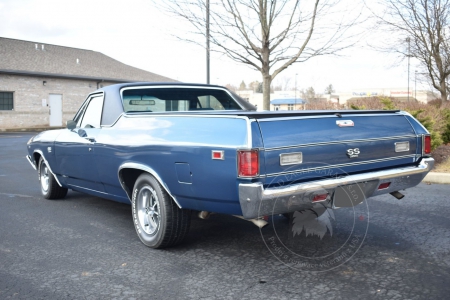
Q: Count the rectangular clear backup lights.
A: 2